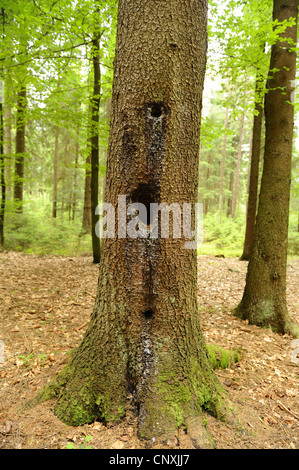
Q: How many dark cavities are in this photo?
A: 3